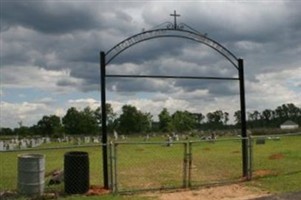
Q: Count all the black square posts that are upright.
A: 2